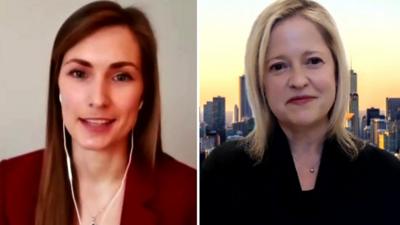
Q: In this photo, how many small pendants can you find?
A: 2